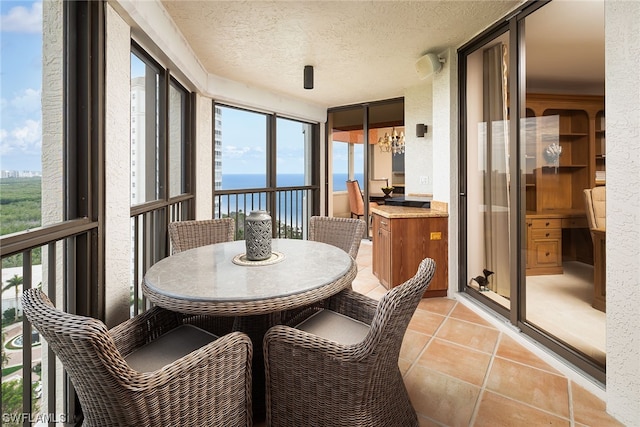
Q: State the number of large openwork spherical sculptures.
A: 0